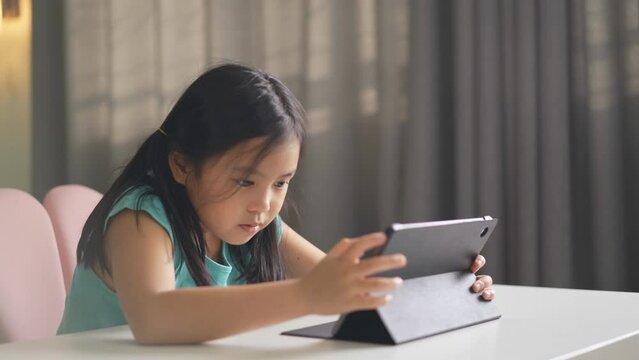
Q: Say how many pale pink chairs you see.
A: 2